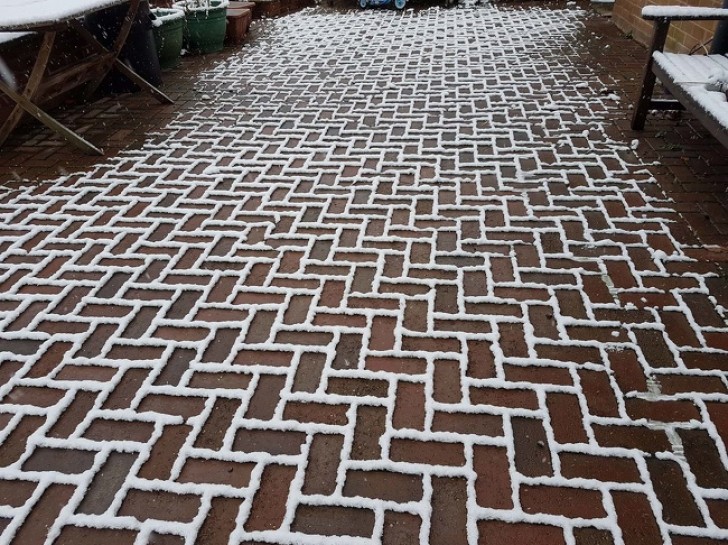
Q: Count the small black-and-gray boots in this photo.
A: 0